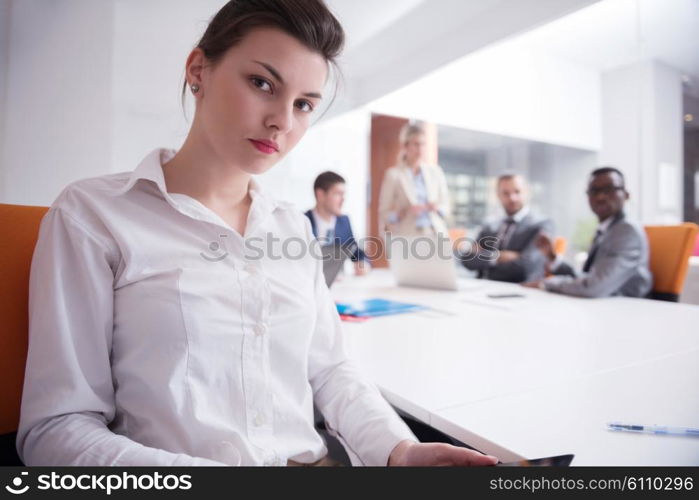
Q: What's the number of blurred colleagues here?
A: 4